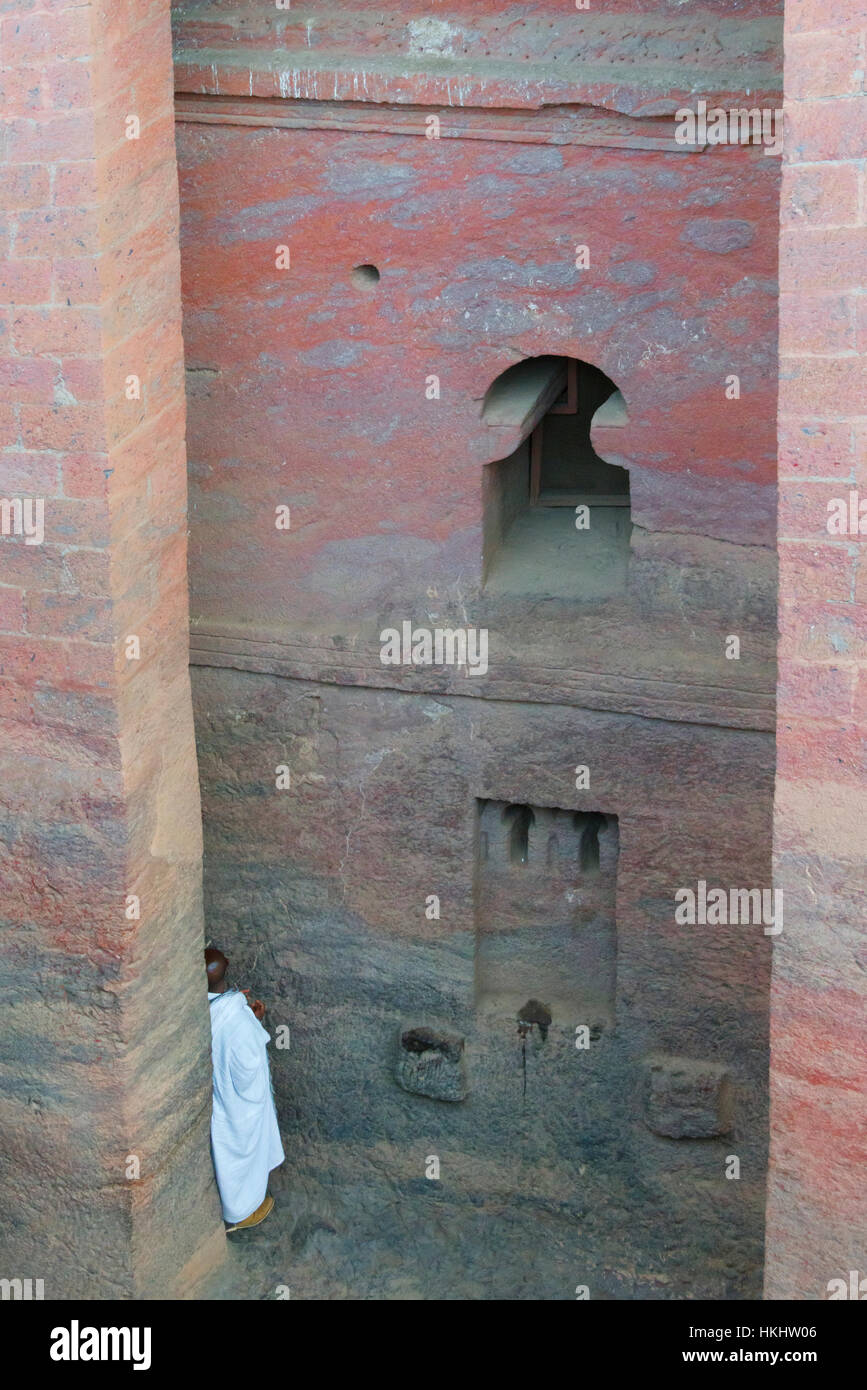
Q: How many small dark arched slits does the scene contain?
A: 2